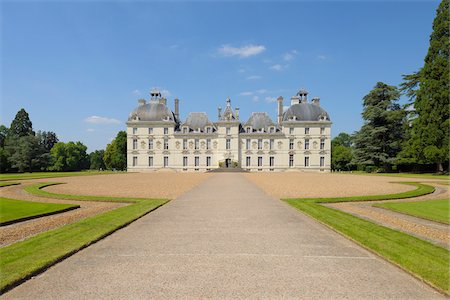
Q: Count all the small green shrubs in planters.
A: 2